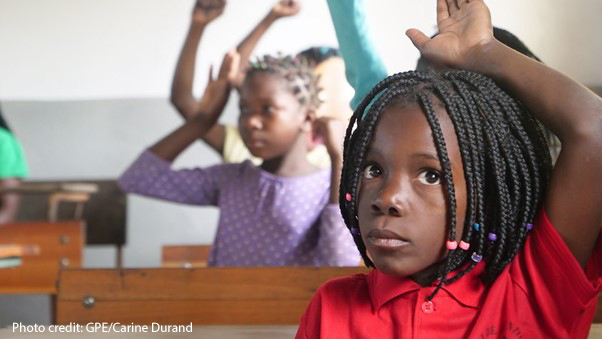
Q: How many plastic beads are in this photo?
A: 8